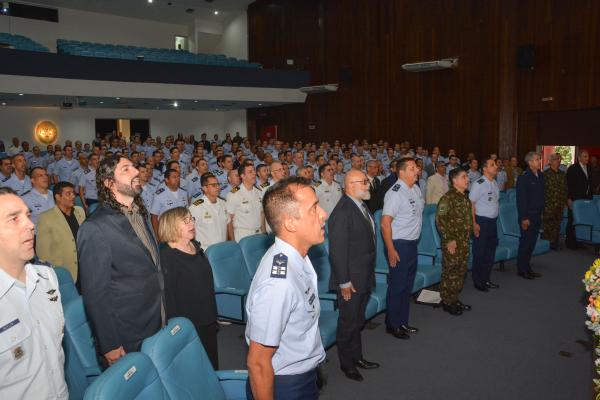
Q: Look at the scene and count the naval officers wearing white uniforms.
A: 4